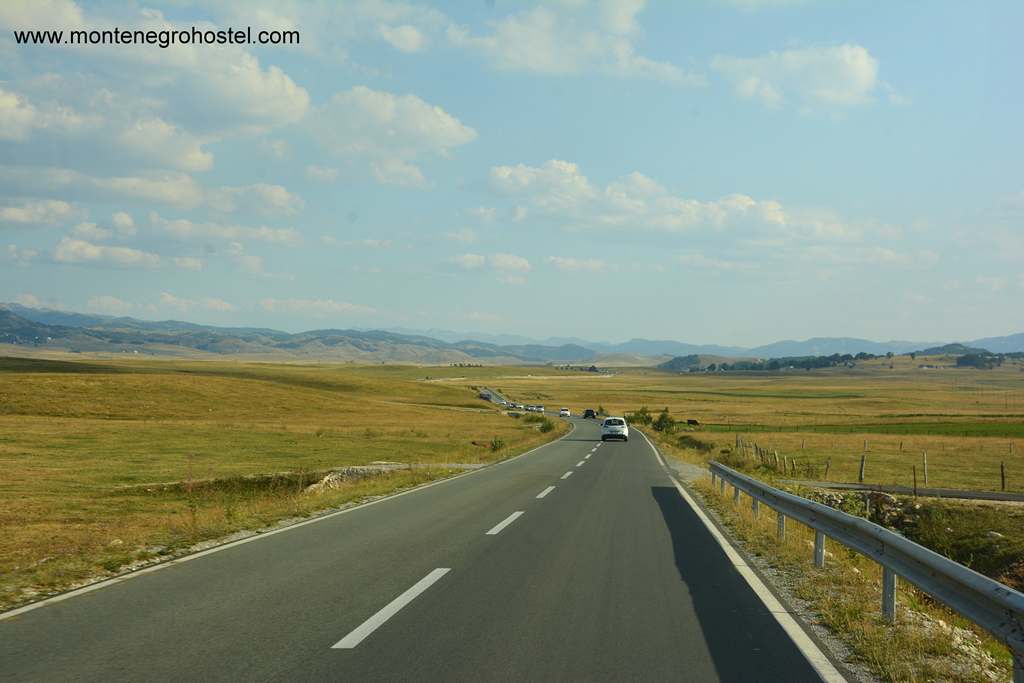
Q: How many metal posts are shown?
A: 8